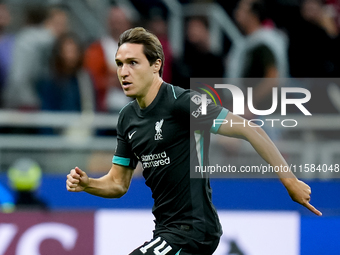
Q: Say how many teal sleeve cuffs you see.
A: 2